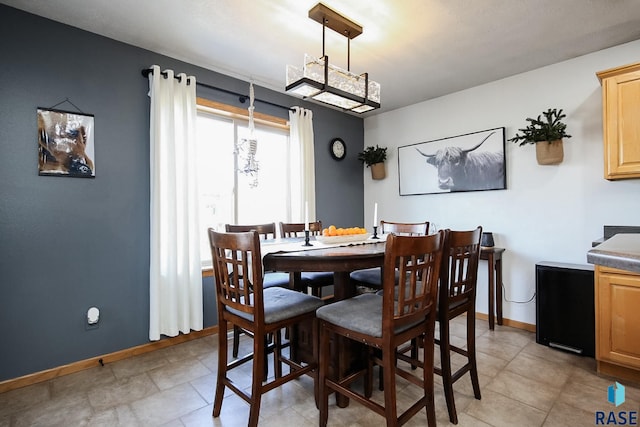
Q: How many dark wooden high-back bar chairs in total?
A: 6